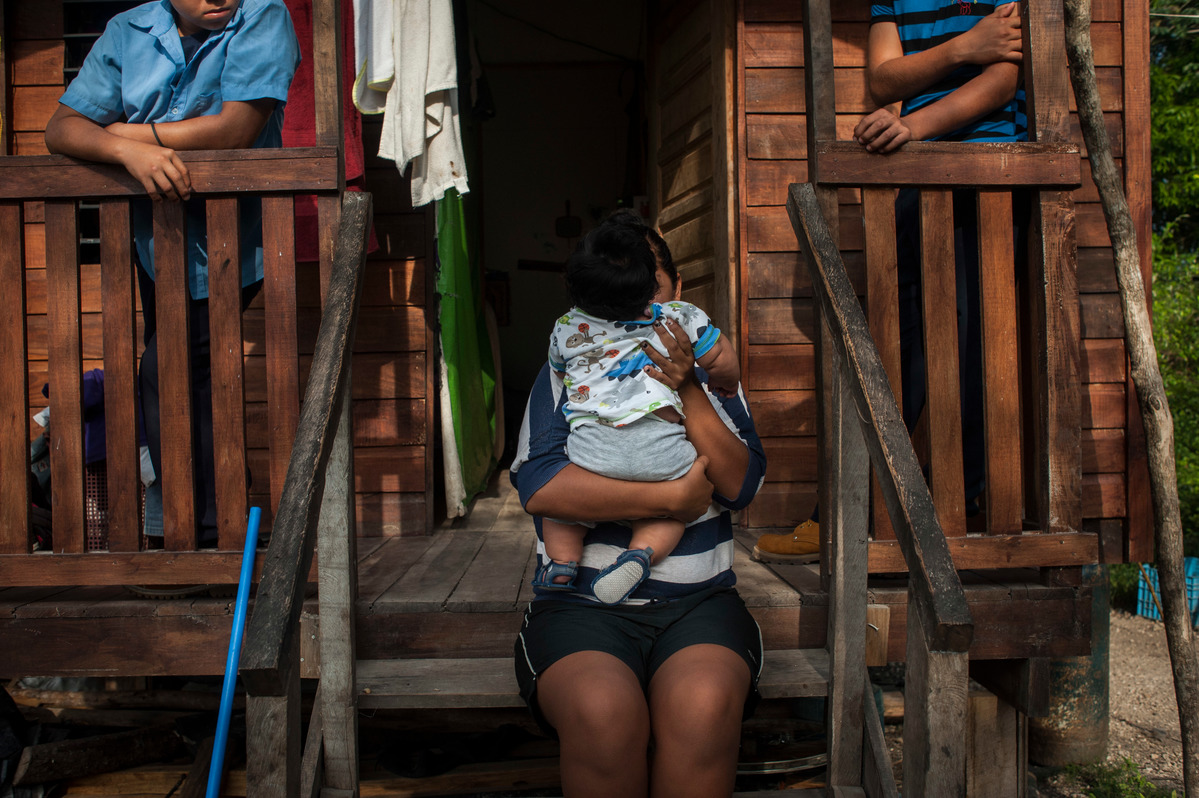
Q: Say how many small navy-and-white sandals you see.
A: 2